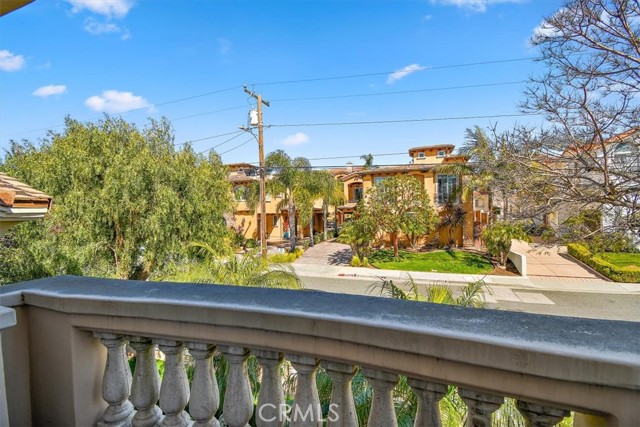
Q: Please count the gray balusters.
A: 12